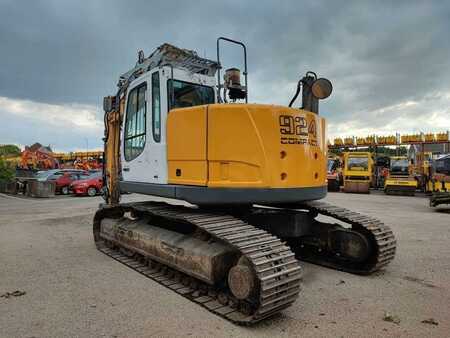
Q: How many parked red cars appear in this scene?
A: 2